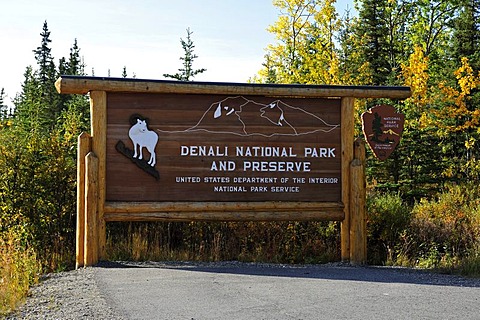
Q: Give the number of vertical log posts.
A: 6